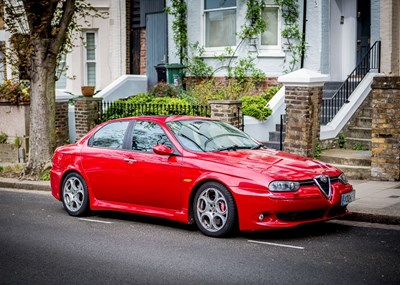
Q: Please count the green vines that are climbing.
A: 3